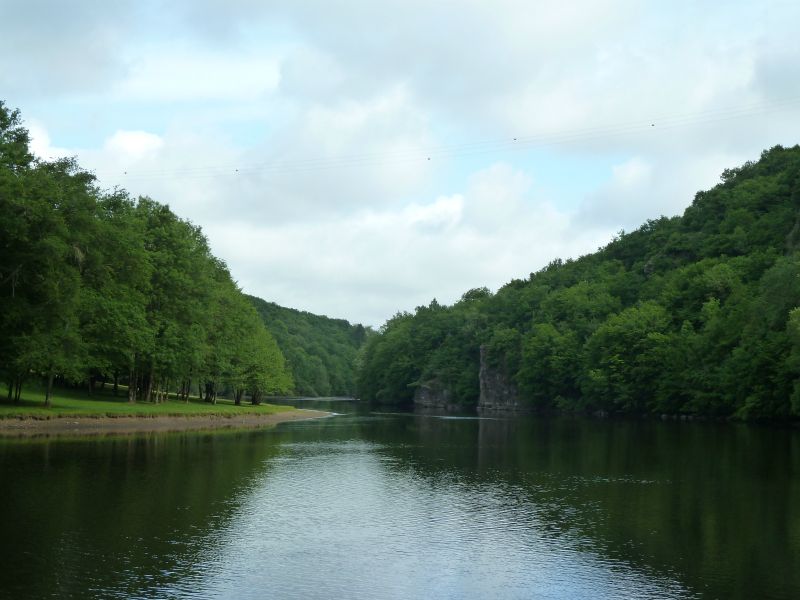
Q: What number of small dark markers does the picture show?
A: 5